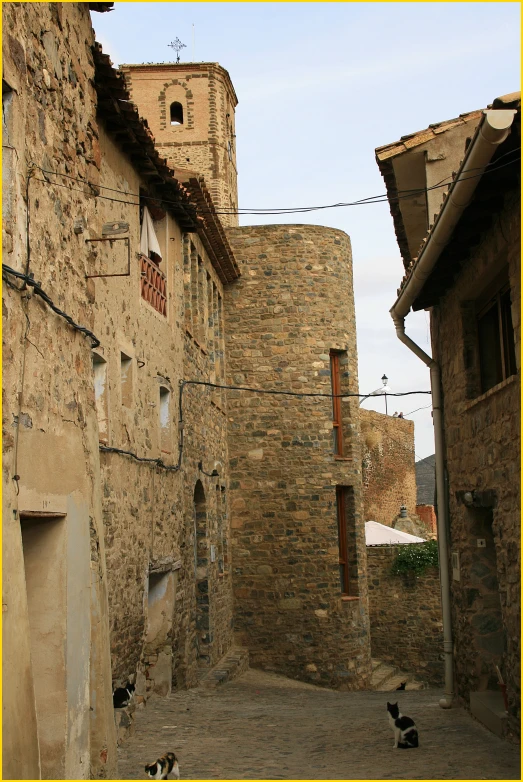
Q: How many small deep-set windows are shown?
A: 3